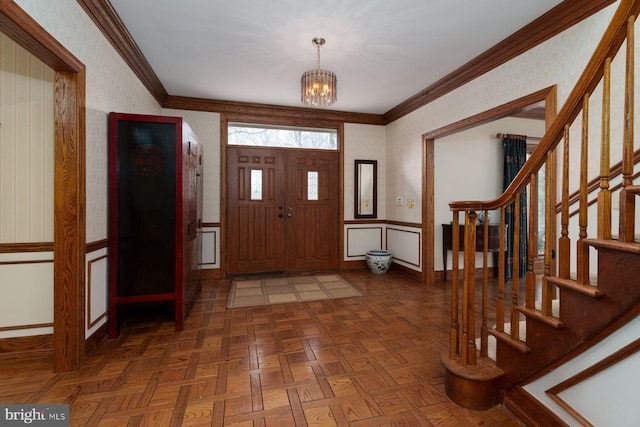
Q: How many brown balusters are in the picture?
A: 12